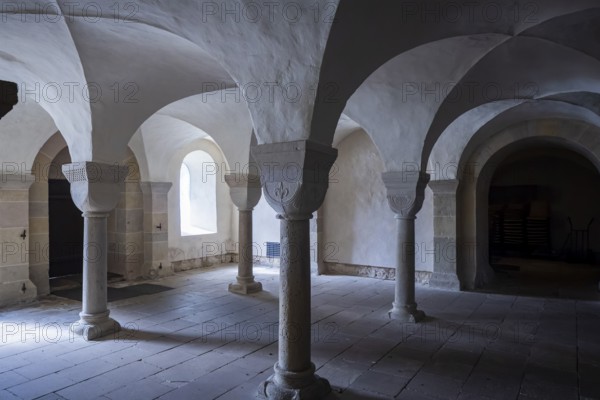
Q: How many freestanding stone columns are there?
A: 4